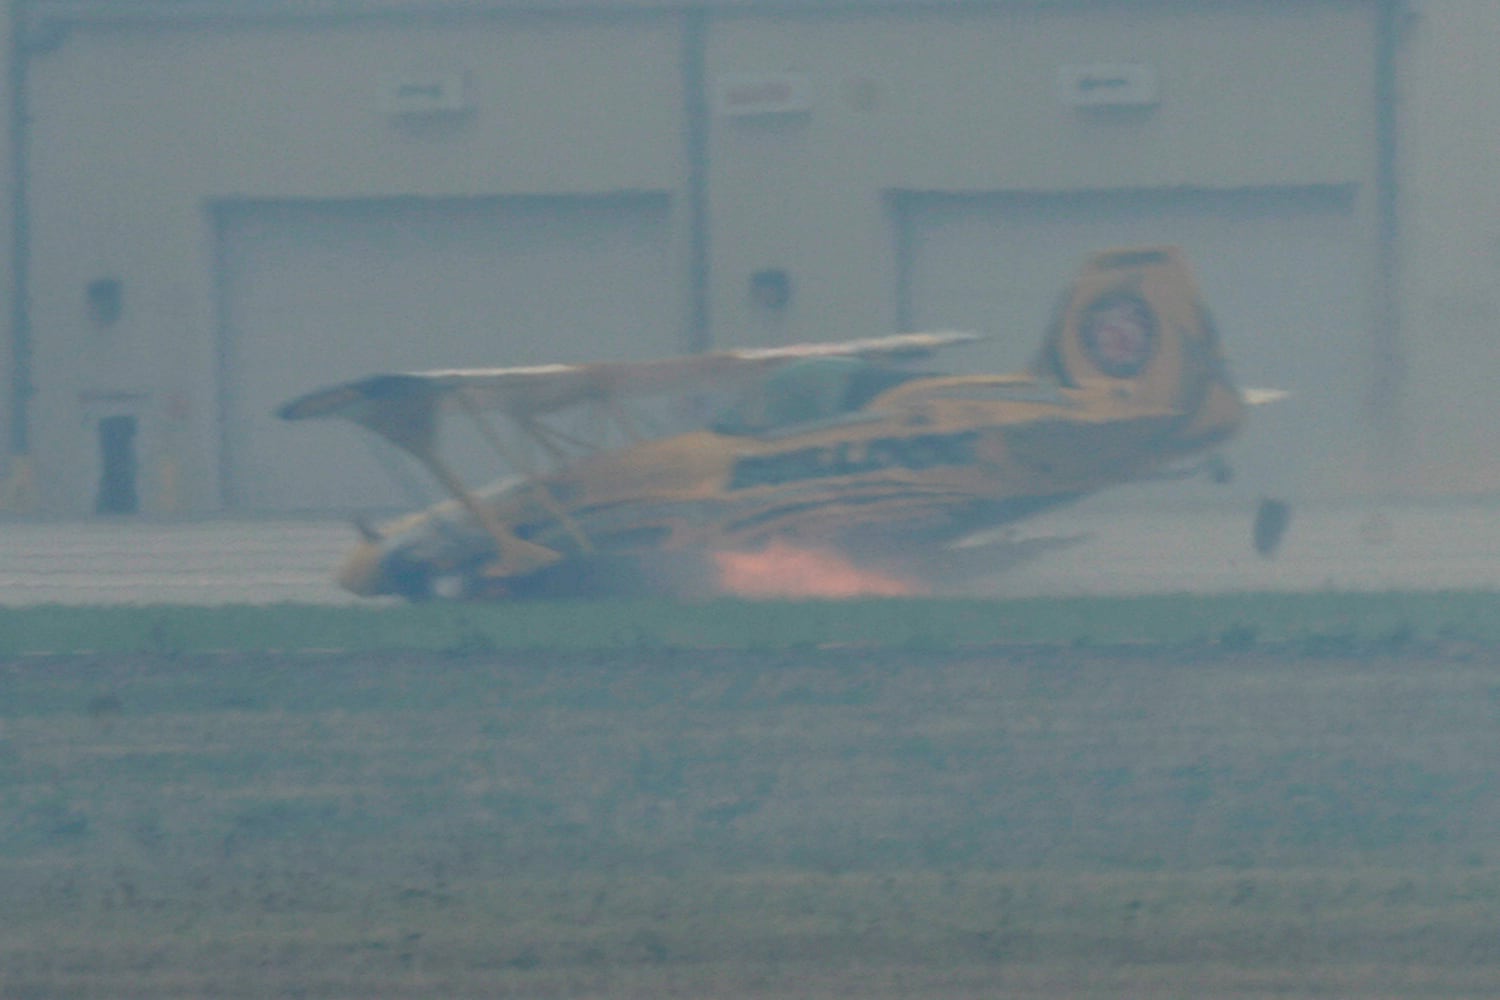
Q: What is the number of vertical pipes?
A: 3